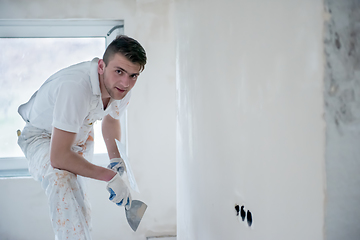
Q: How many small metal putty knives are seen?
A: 1